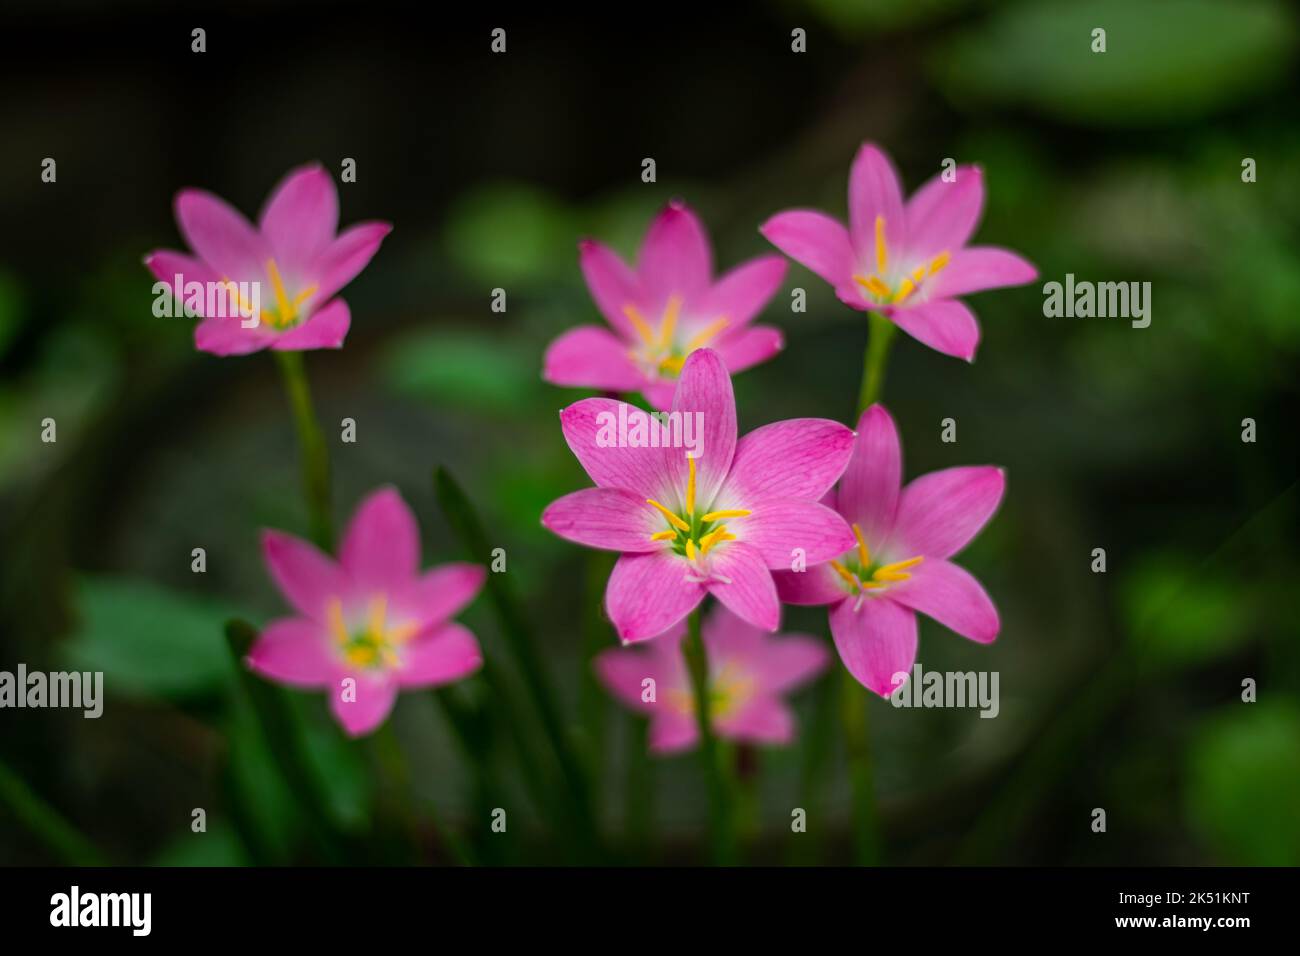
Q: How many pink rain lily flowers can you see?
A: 7